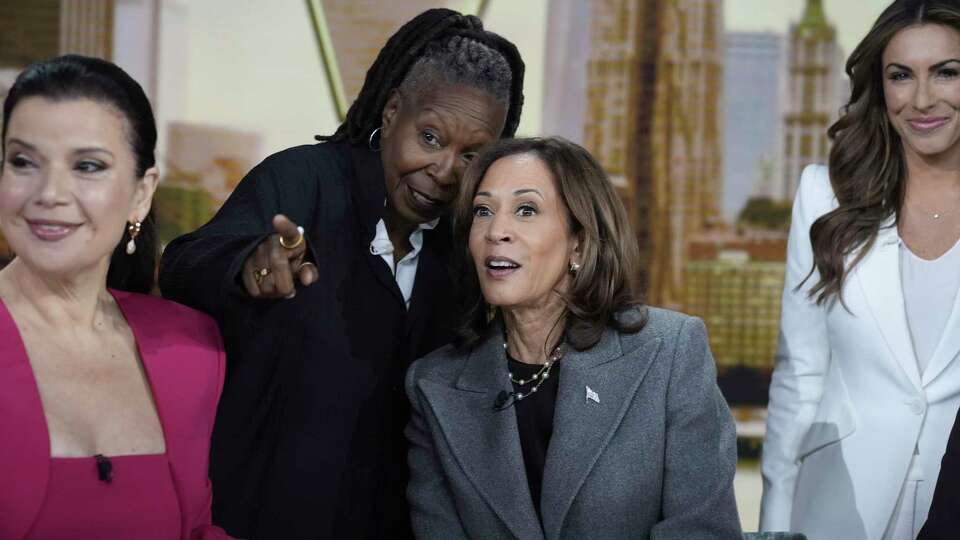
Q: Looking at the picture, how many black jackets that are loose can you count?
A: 1